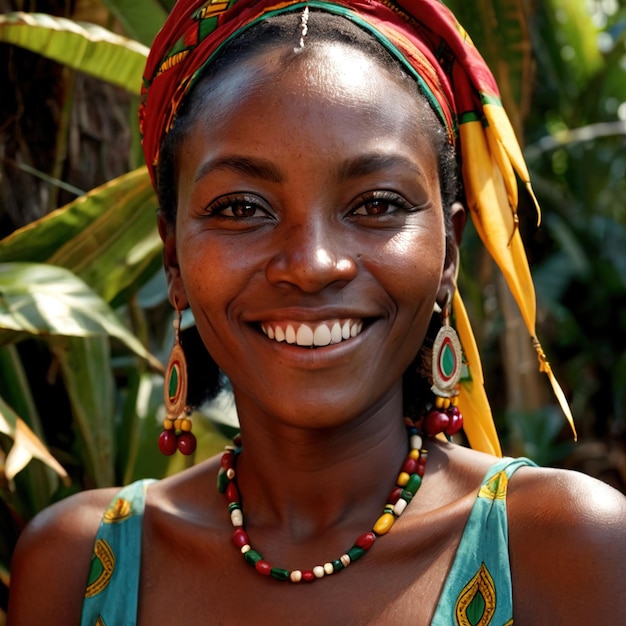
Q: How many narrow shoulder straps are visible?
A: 2